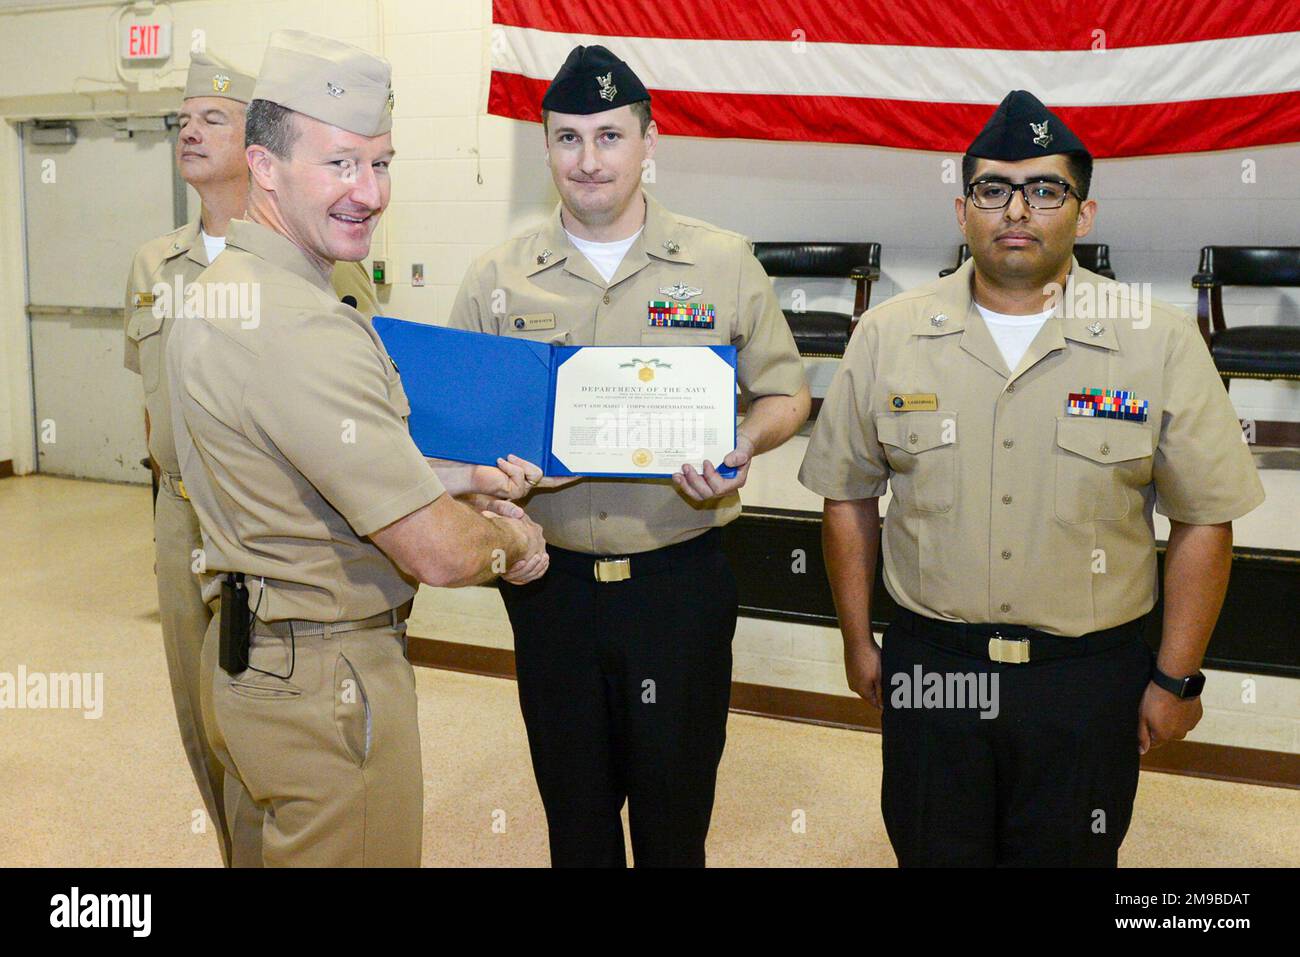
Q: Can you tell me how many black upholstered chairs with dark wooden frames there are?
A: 3